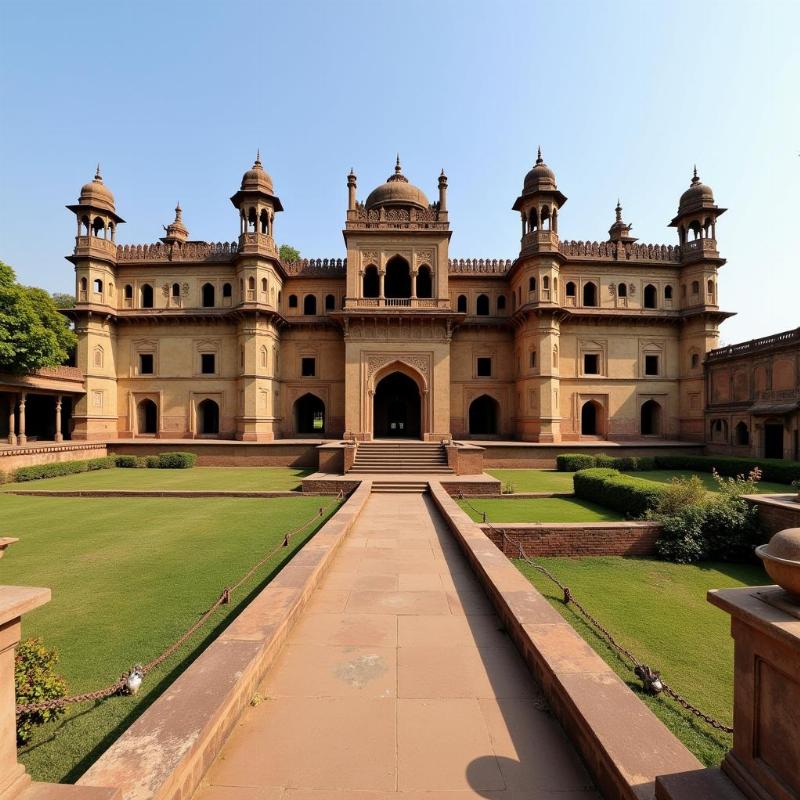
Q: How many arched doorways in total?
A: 7